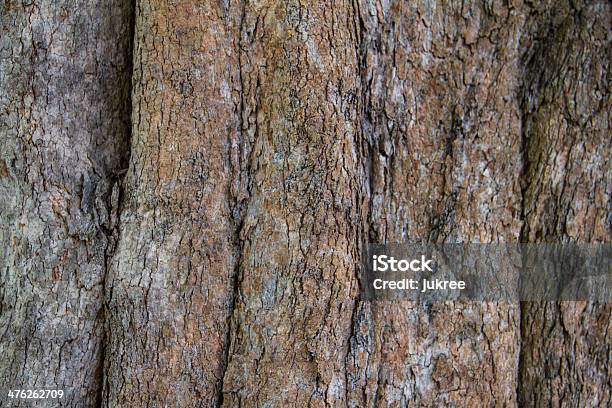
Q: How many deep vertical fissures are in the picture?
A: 4